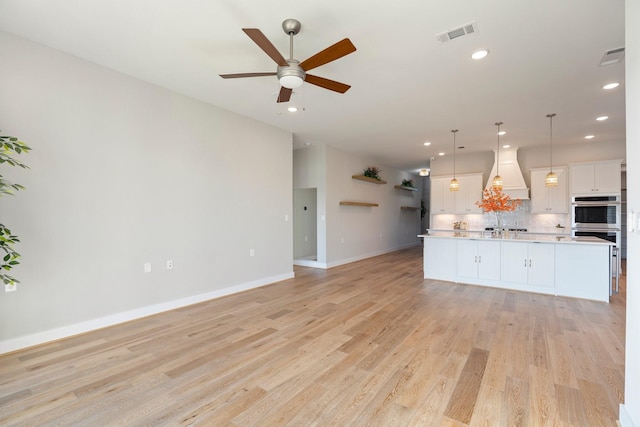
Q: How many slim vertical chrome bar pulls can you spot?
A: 4